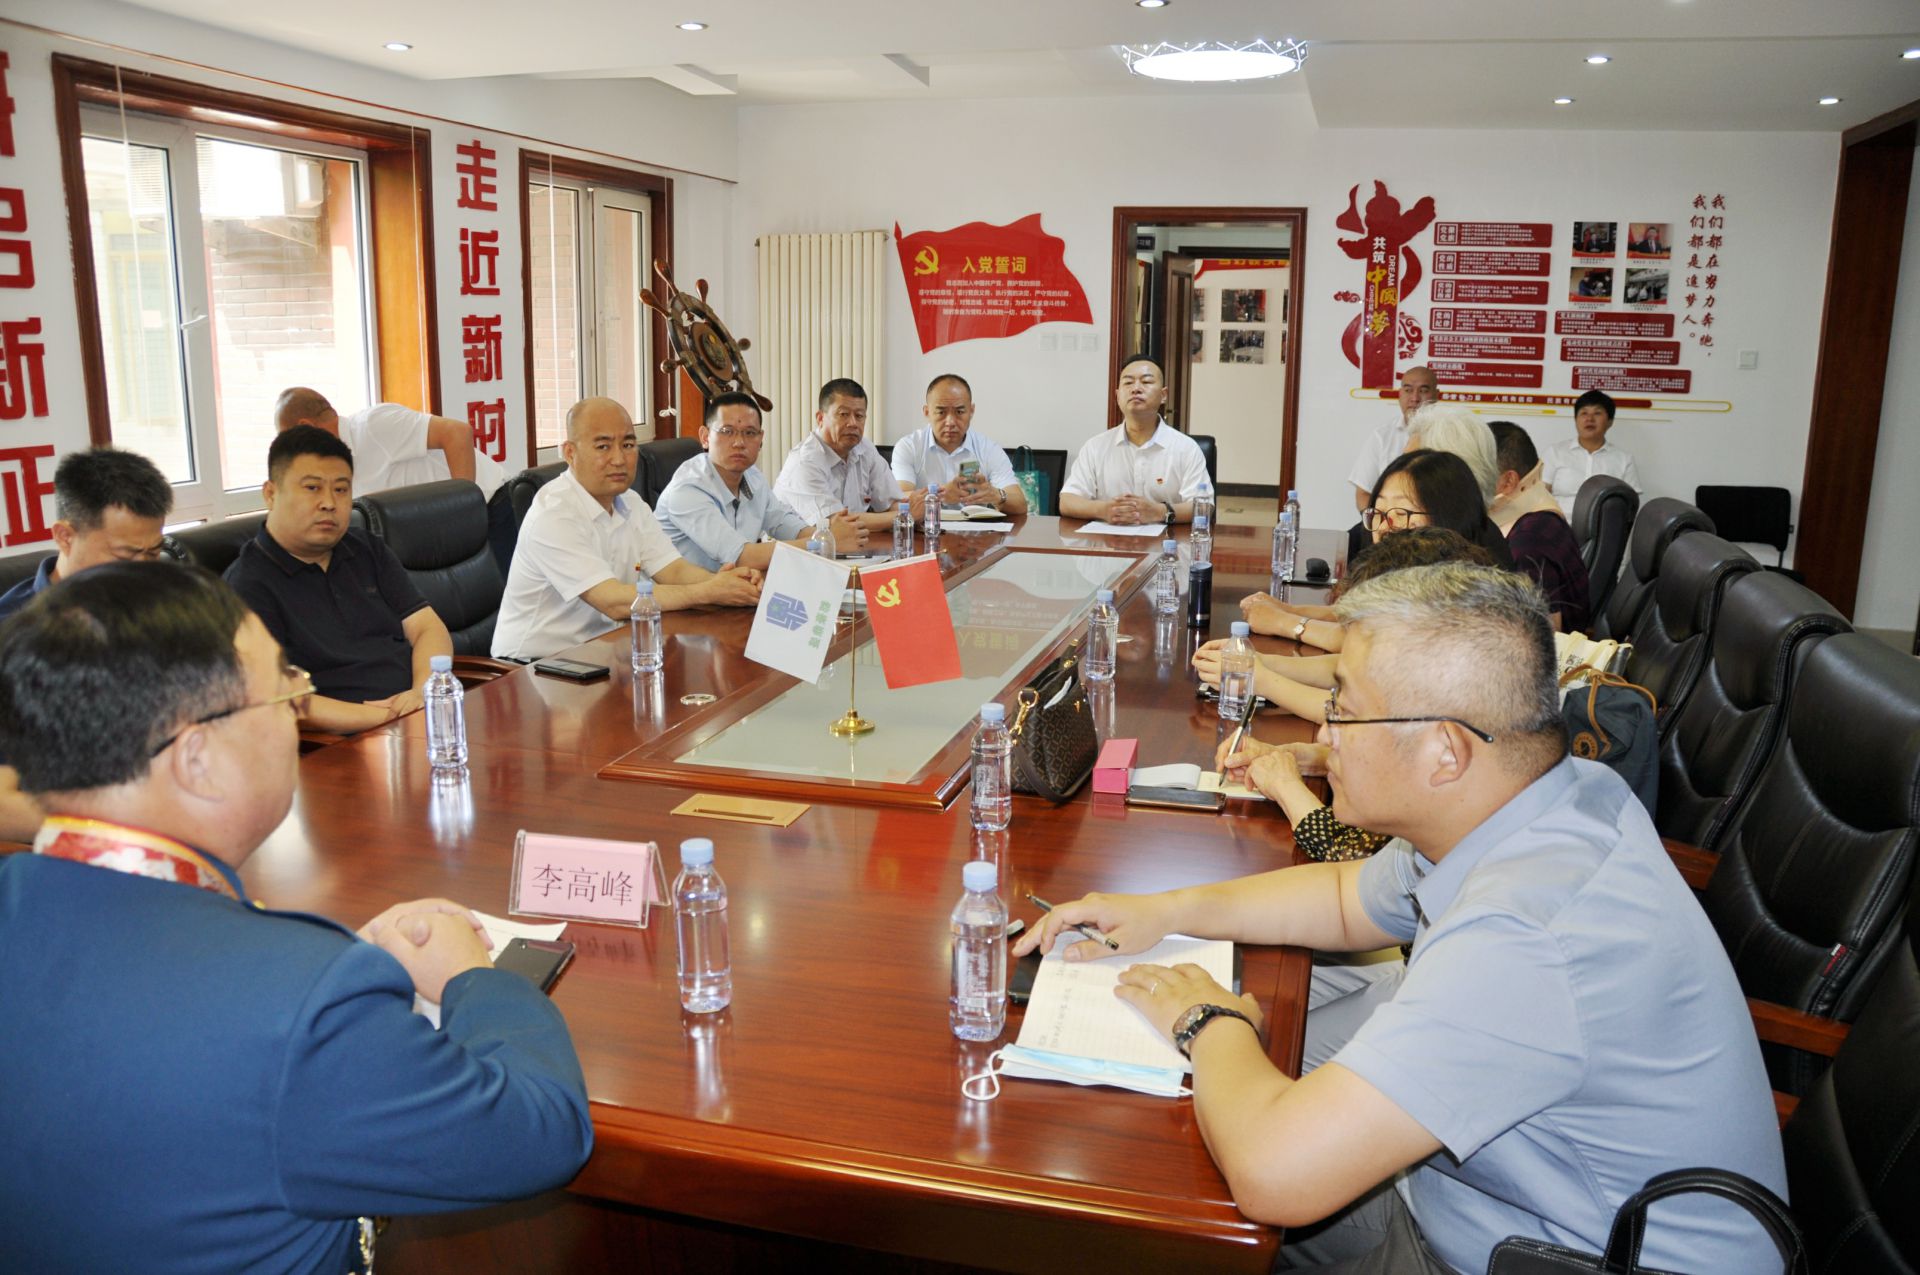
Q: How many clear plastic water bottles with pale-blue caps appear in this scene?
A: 15